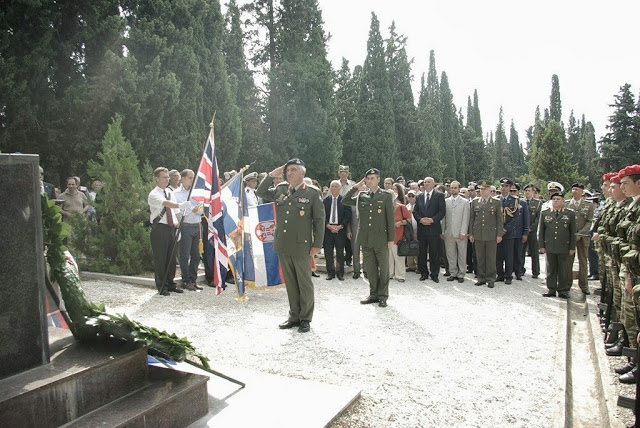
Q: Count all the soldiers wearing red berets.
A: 3